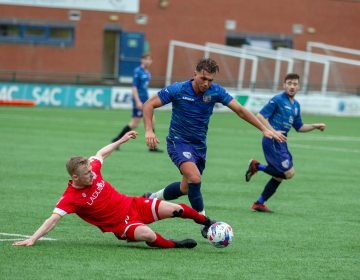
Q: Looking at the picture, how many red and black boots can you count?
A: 2